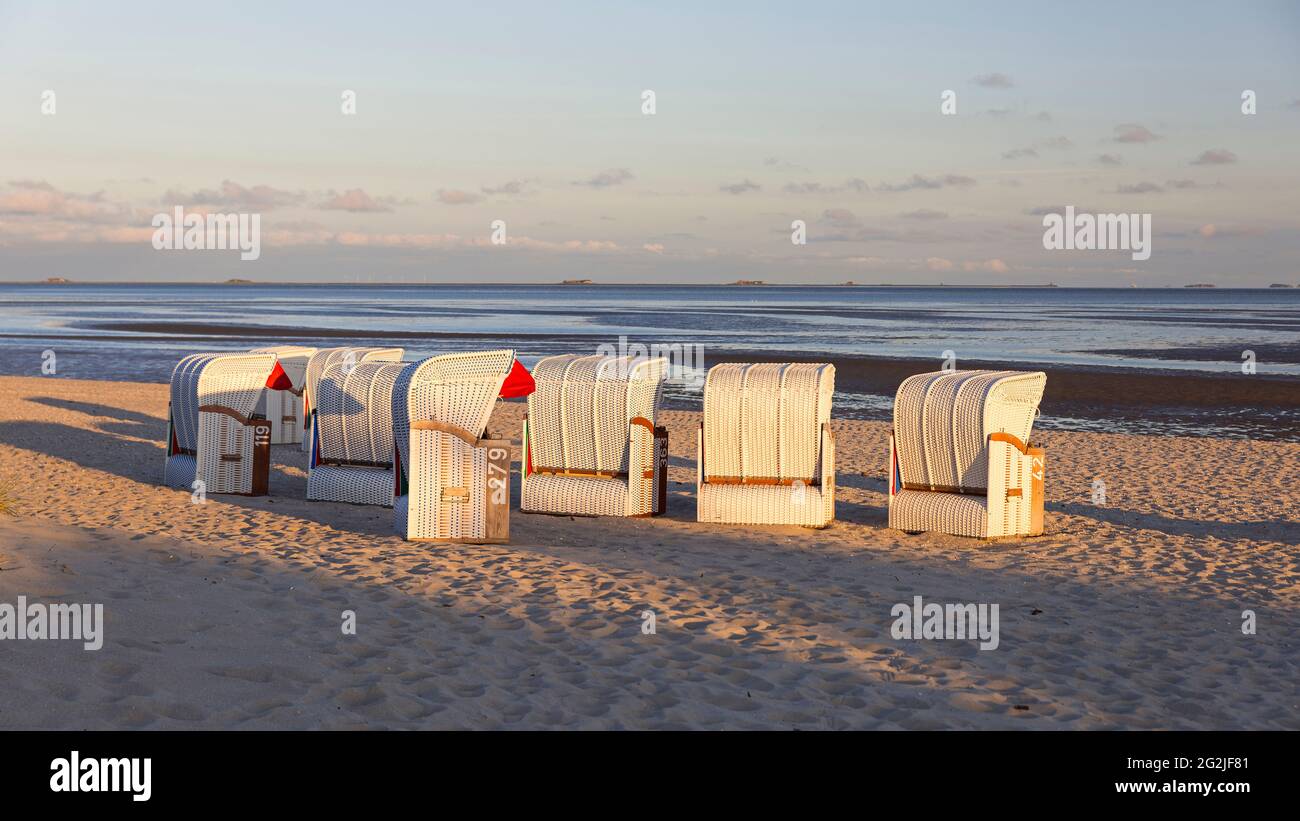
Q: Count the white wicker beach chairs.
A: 8